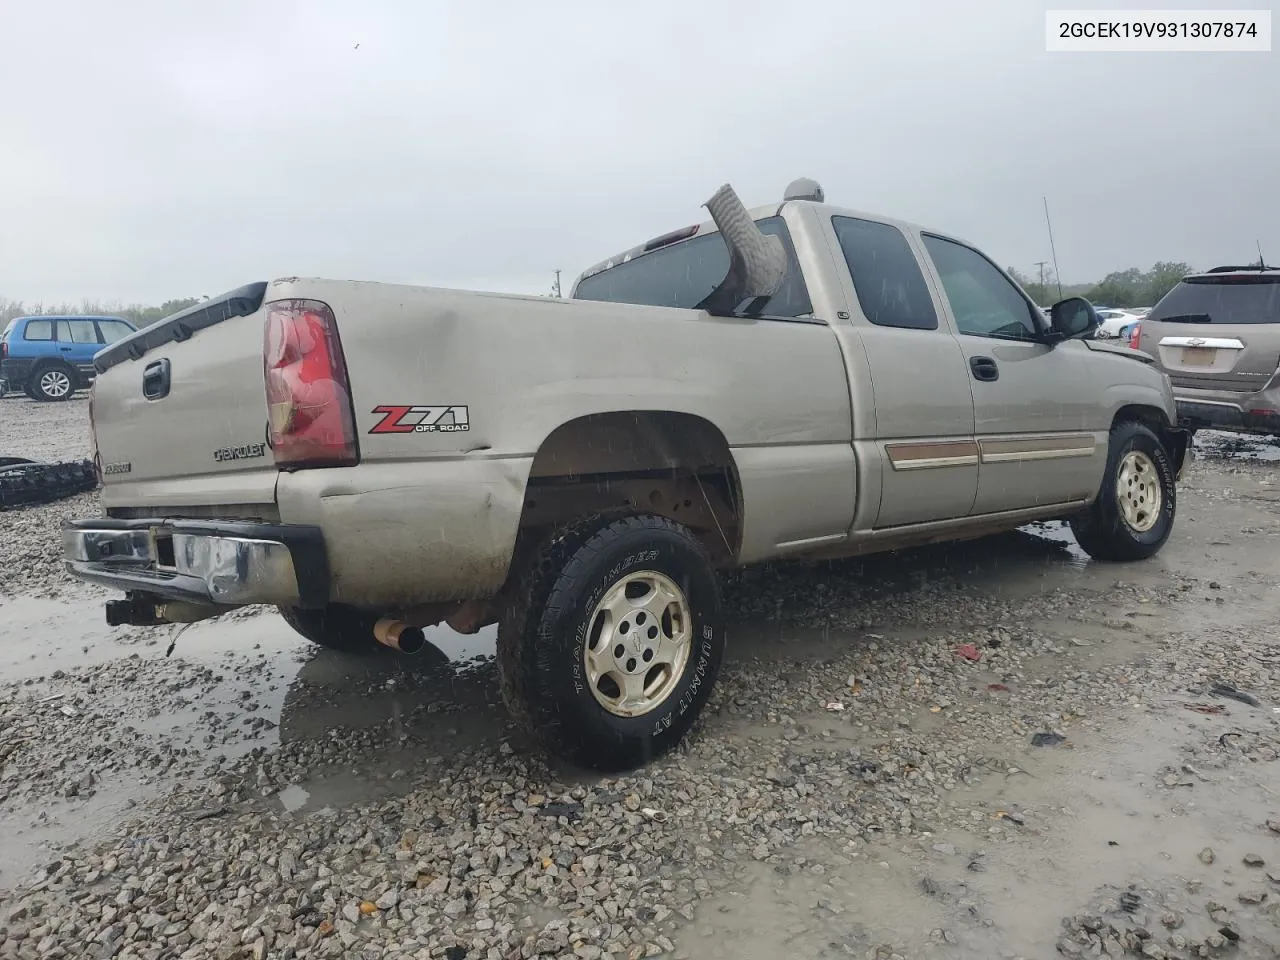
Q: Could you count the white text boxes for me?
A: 1